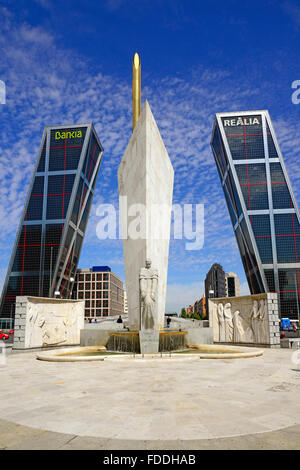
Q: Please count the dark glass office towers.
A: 2